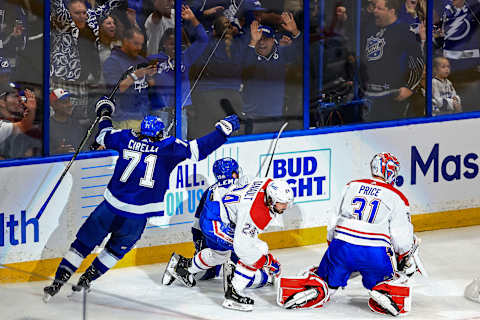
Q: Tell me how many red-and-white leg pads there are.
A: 2